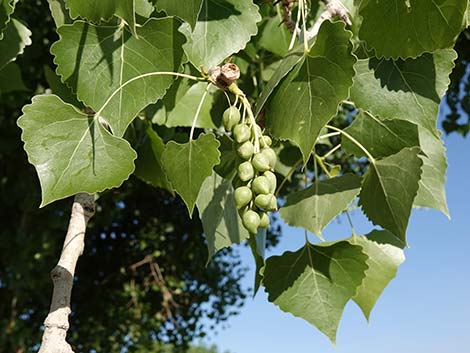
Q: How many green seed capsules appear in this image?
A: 15